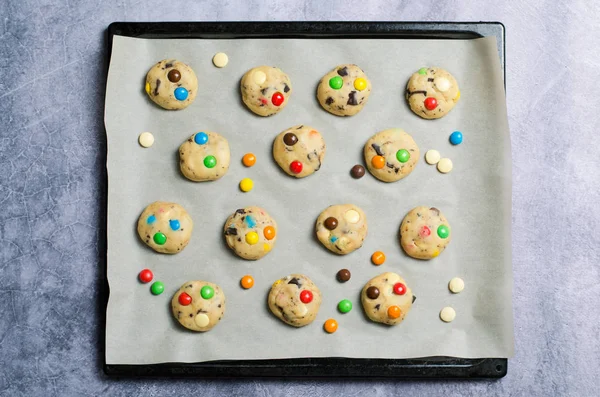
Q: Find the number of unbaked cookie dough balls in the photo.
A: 14